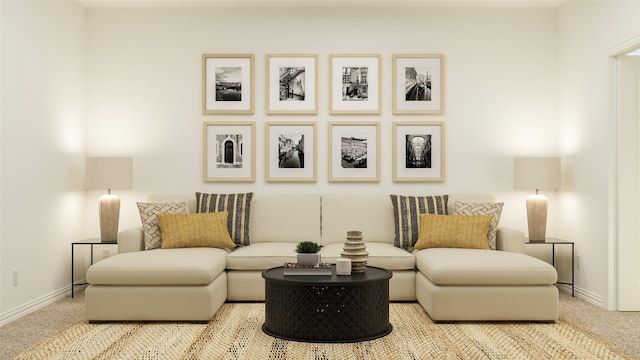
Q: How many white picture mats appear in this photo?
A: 8